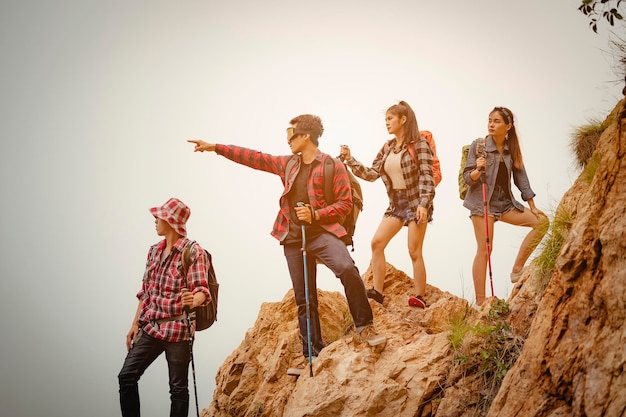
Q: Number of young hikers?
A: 4